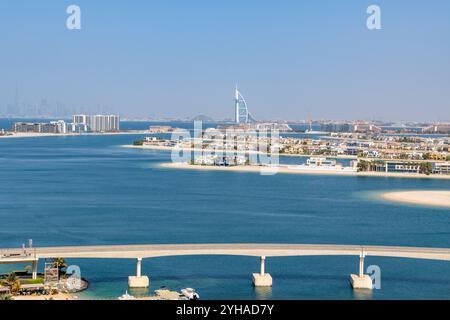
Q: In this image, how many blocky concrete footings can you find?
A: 3